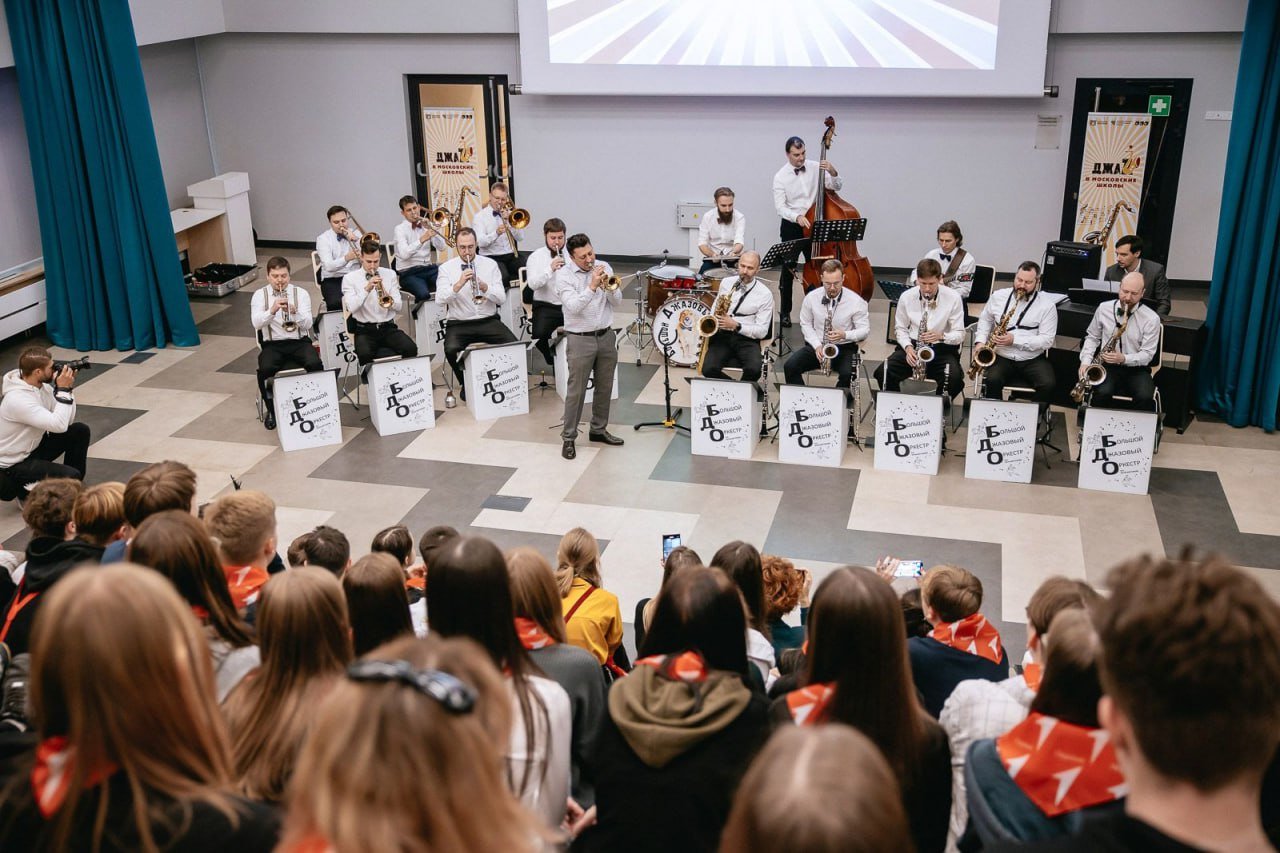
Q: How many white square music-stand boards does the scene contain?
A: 12